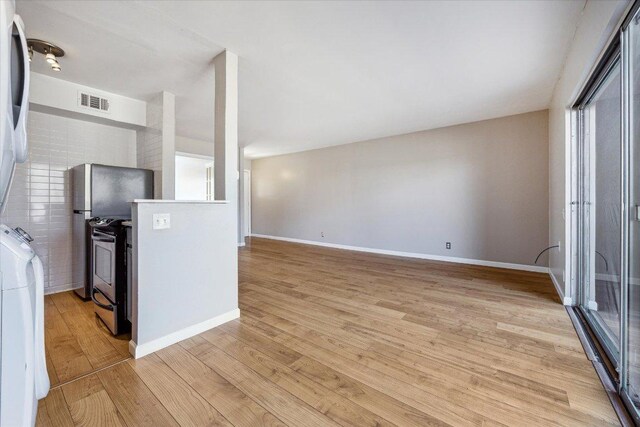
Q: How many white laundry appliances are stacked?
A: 2